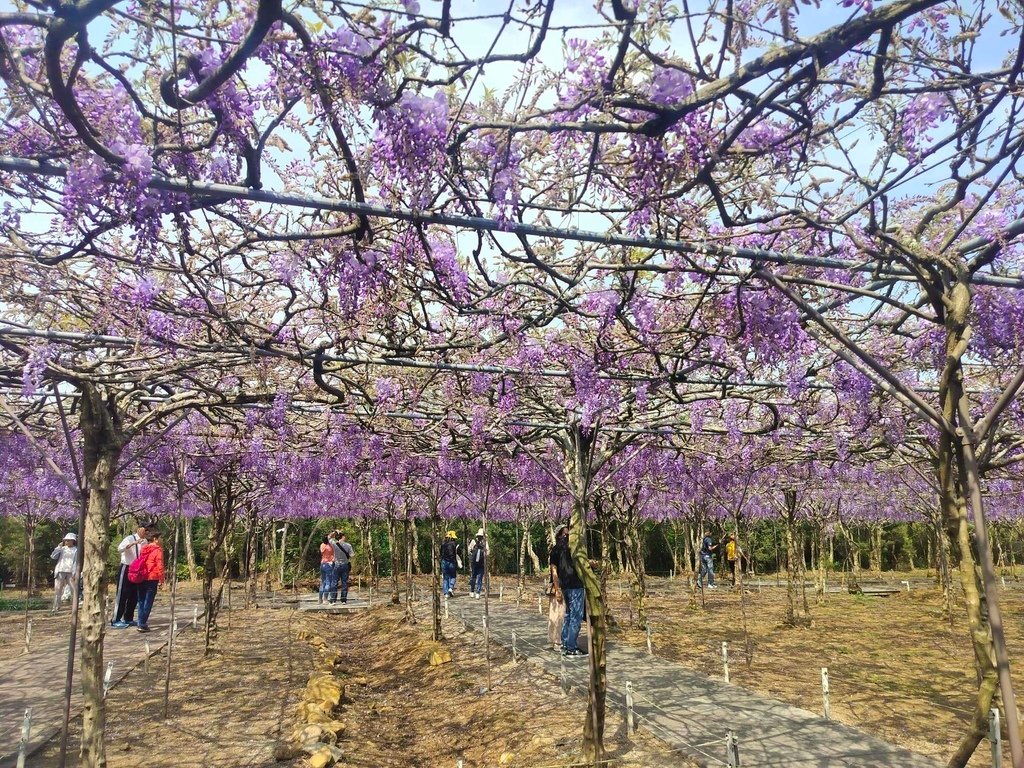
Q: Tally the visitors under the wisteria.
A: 11